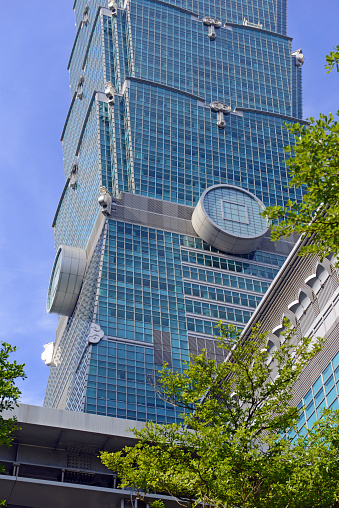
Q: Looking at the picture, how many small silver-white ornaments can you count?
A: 11